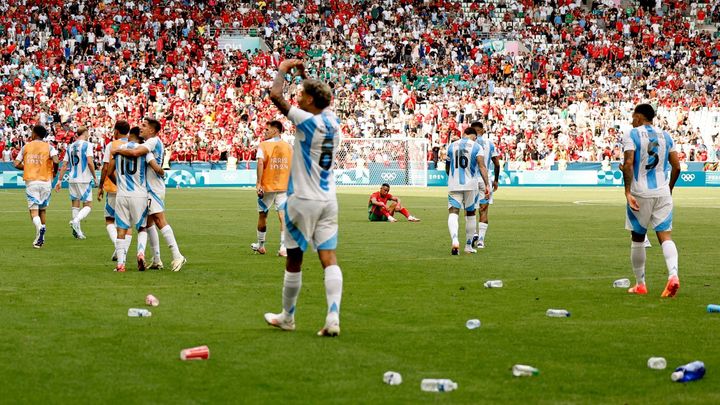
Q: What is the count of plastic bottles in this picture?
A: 11